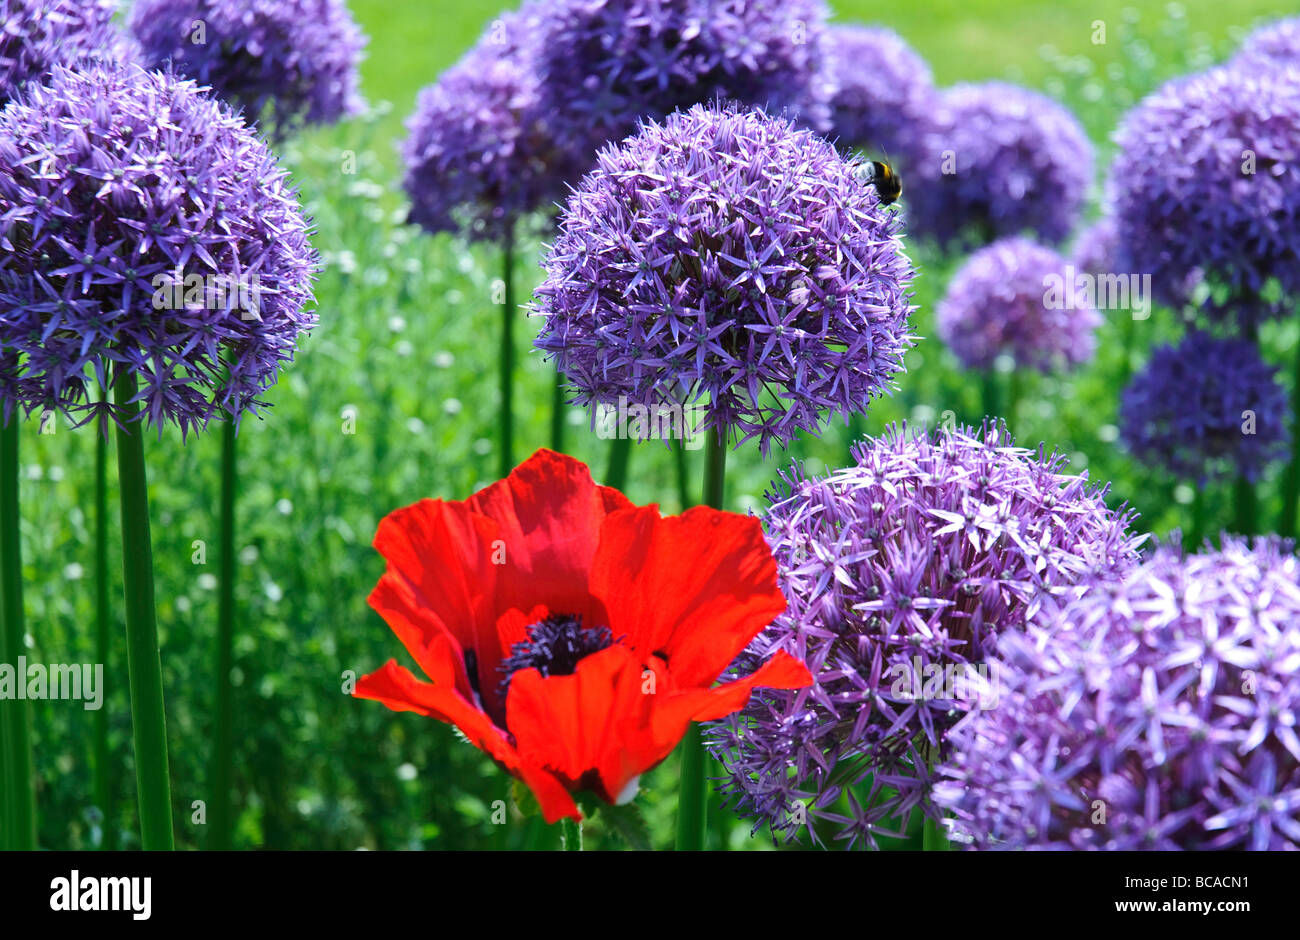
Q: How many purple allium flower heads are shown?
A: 15